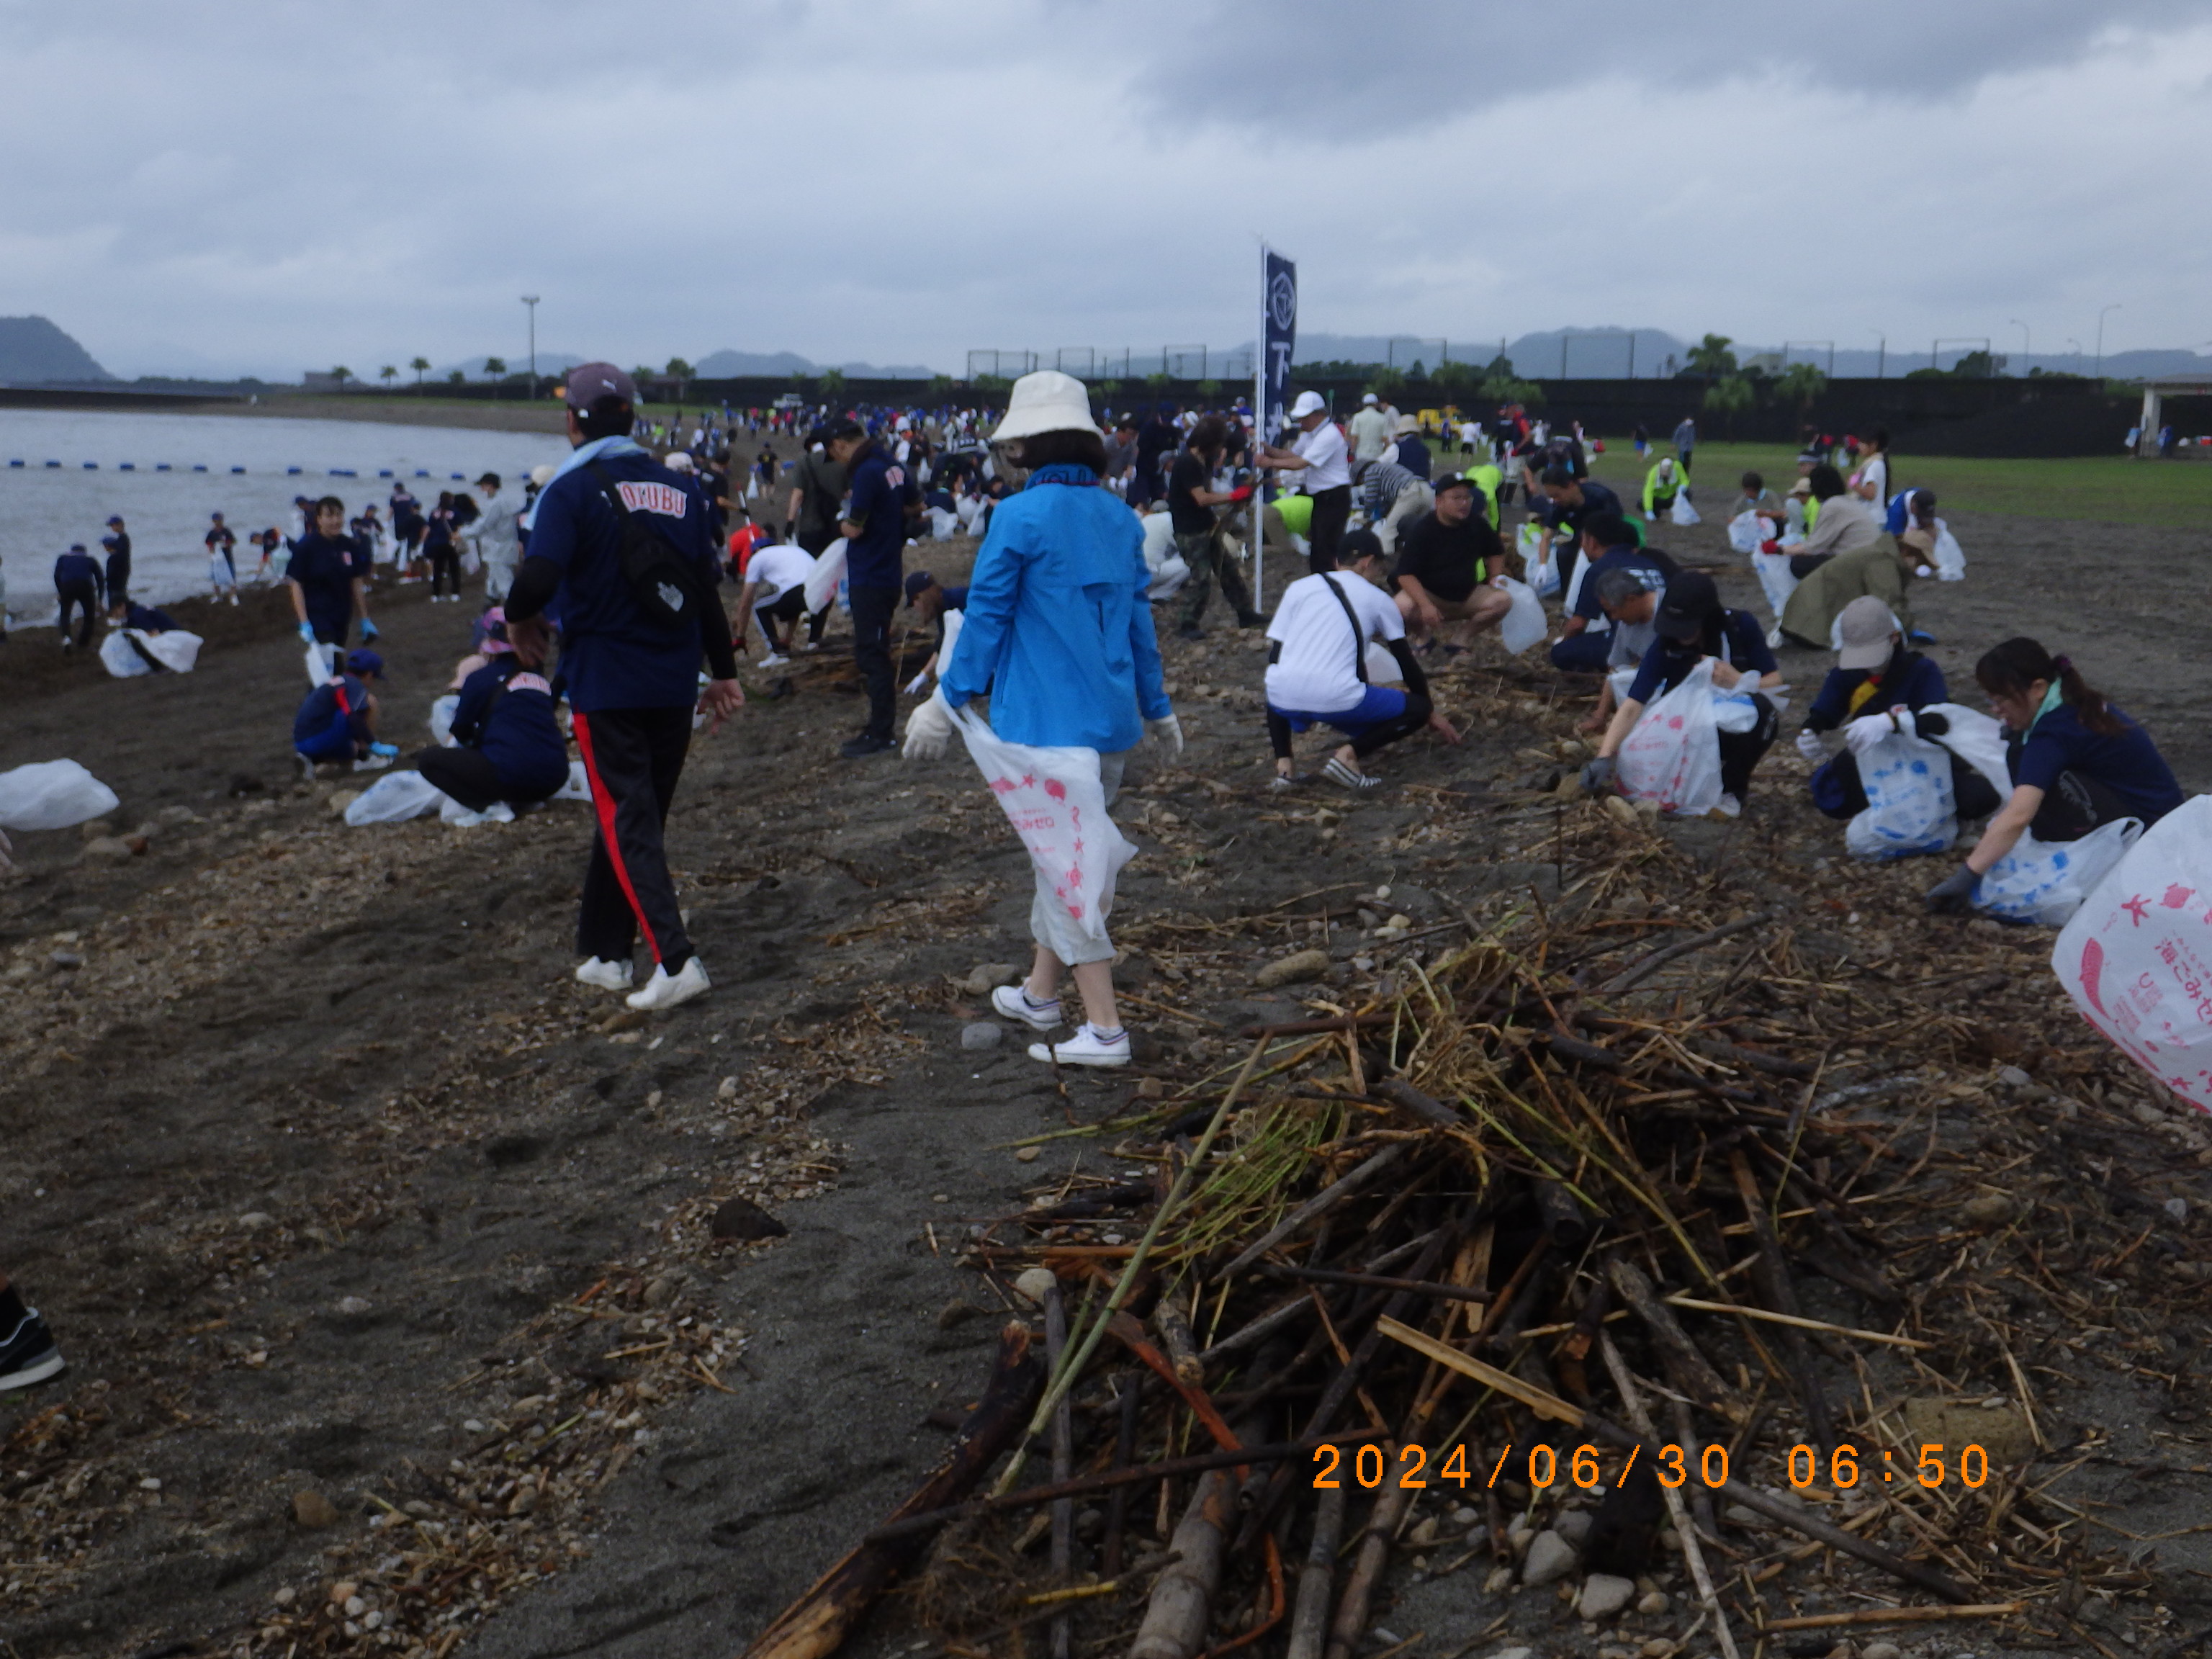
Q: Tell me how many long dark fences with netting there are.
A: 1